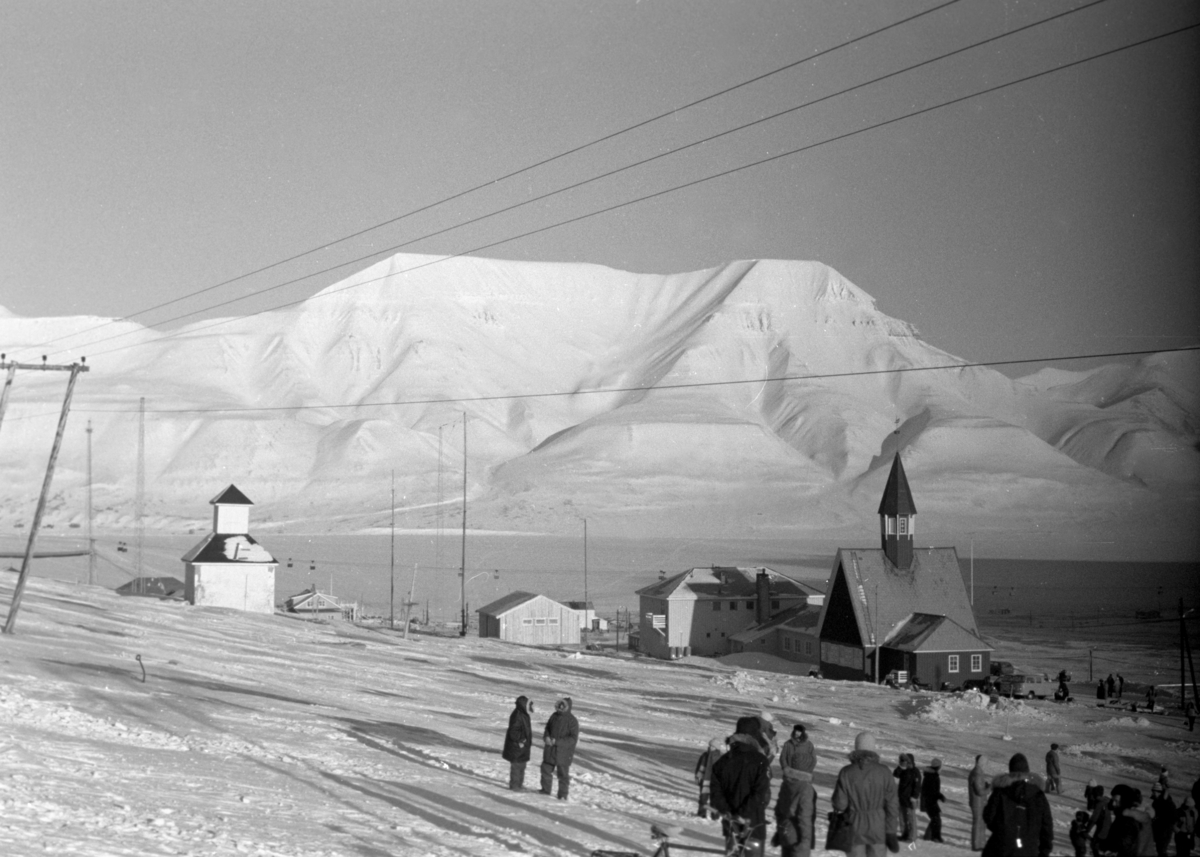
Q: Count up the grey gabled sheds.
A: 1